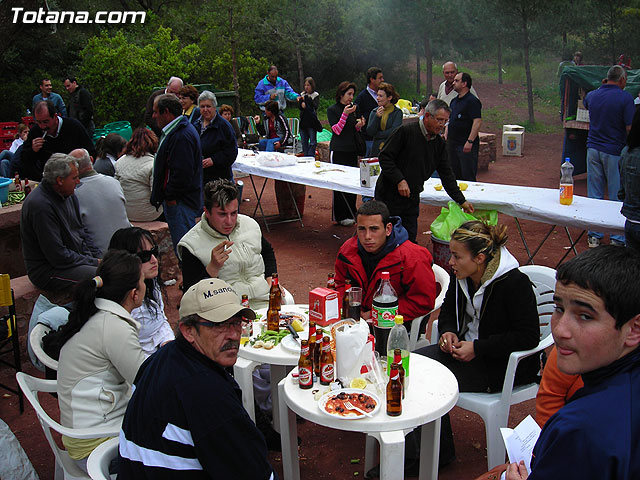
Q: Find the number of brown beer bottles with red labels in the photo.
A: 10